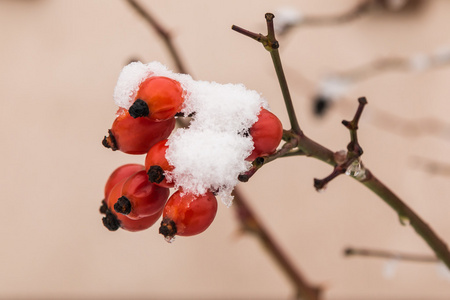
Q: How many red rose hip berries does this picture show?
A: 8